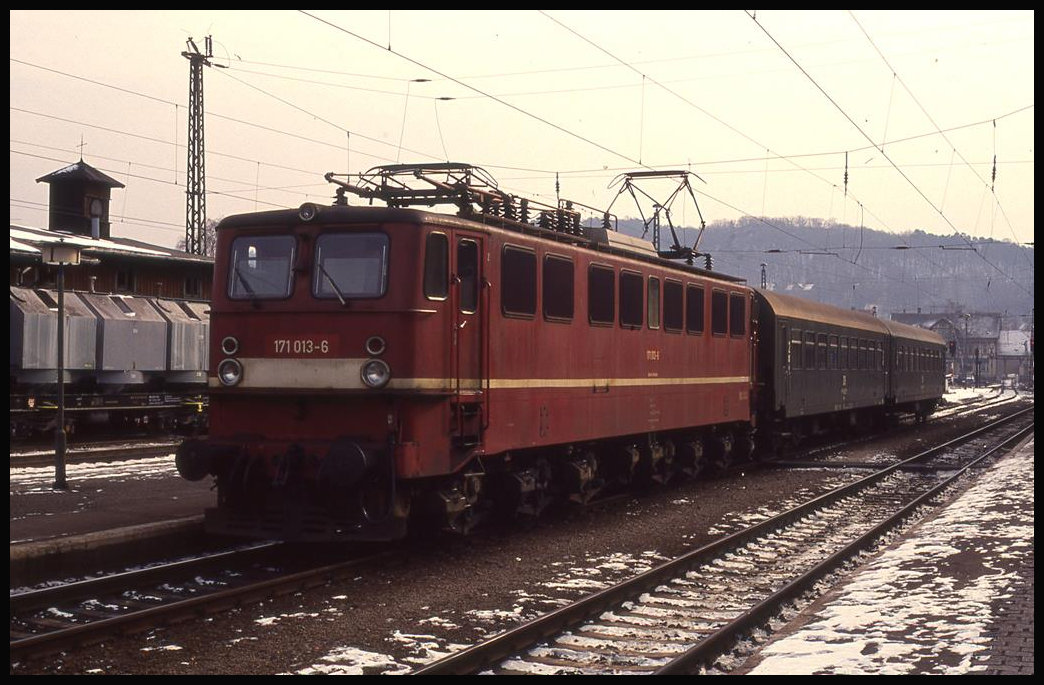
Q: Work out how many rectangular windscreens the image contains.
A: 2